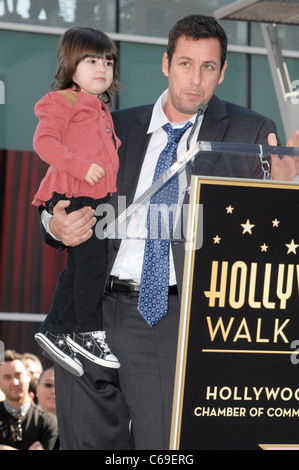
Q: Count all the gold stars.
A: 6